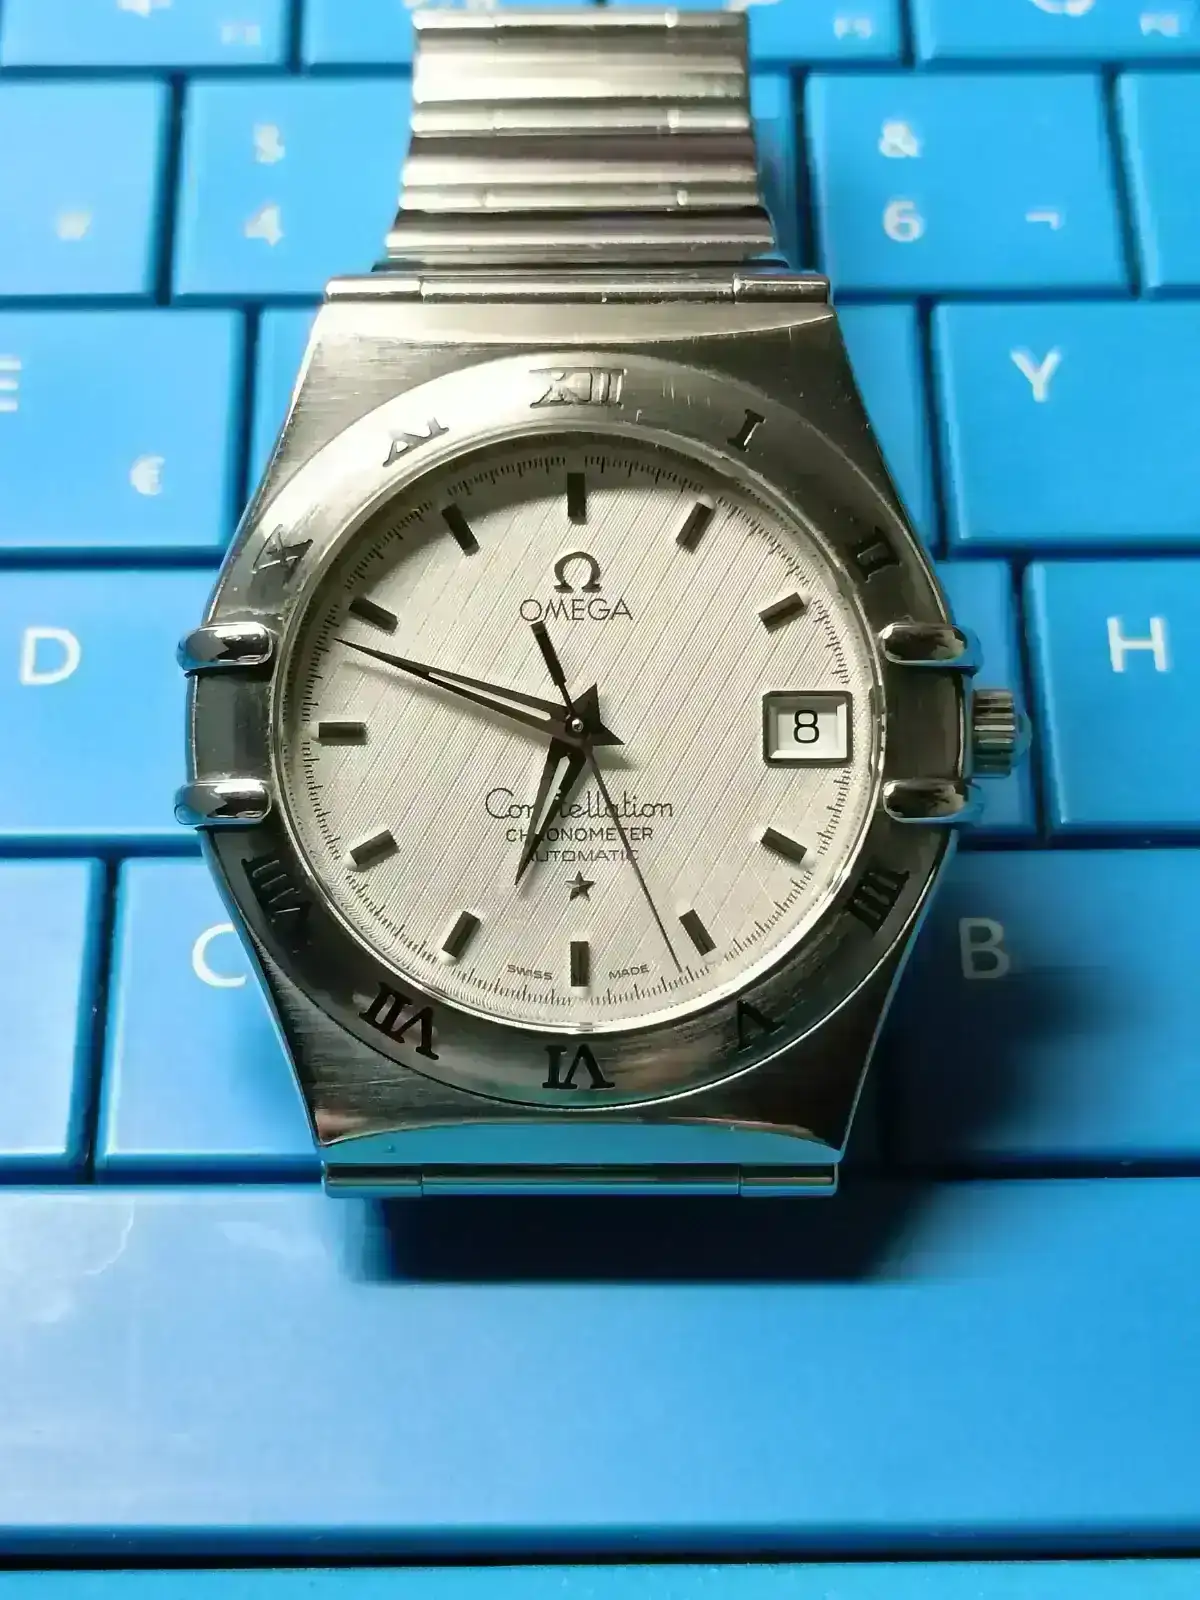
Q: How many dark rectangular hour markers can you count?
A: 11